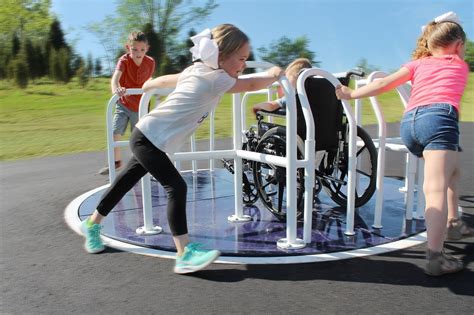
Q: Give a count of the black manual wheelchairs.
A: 1